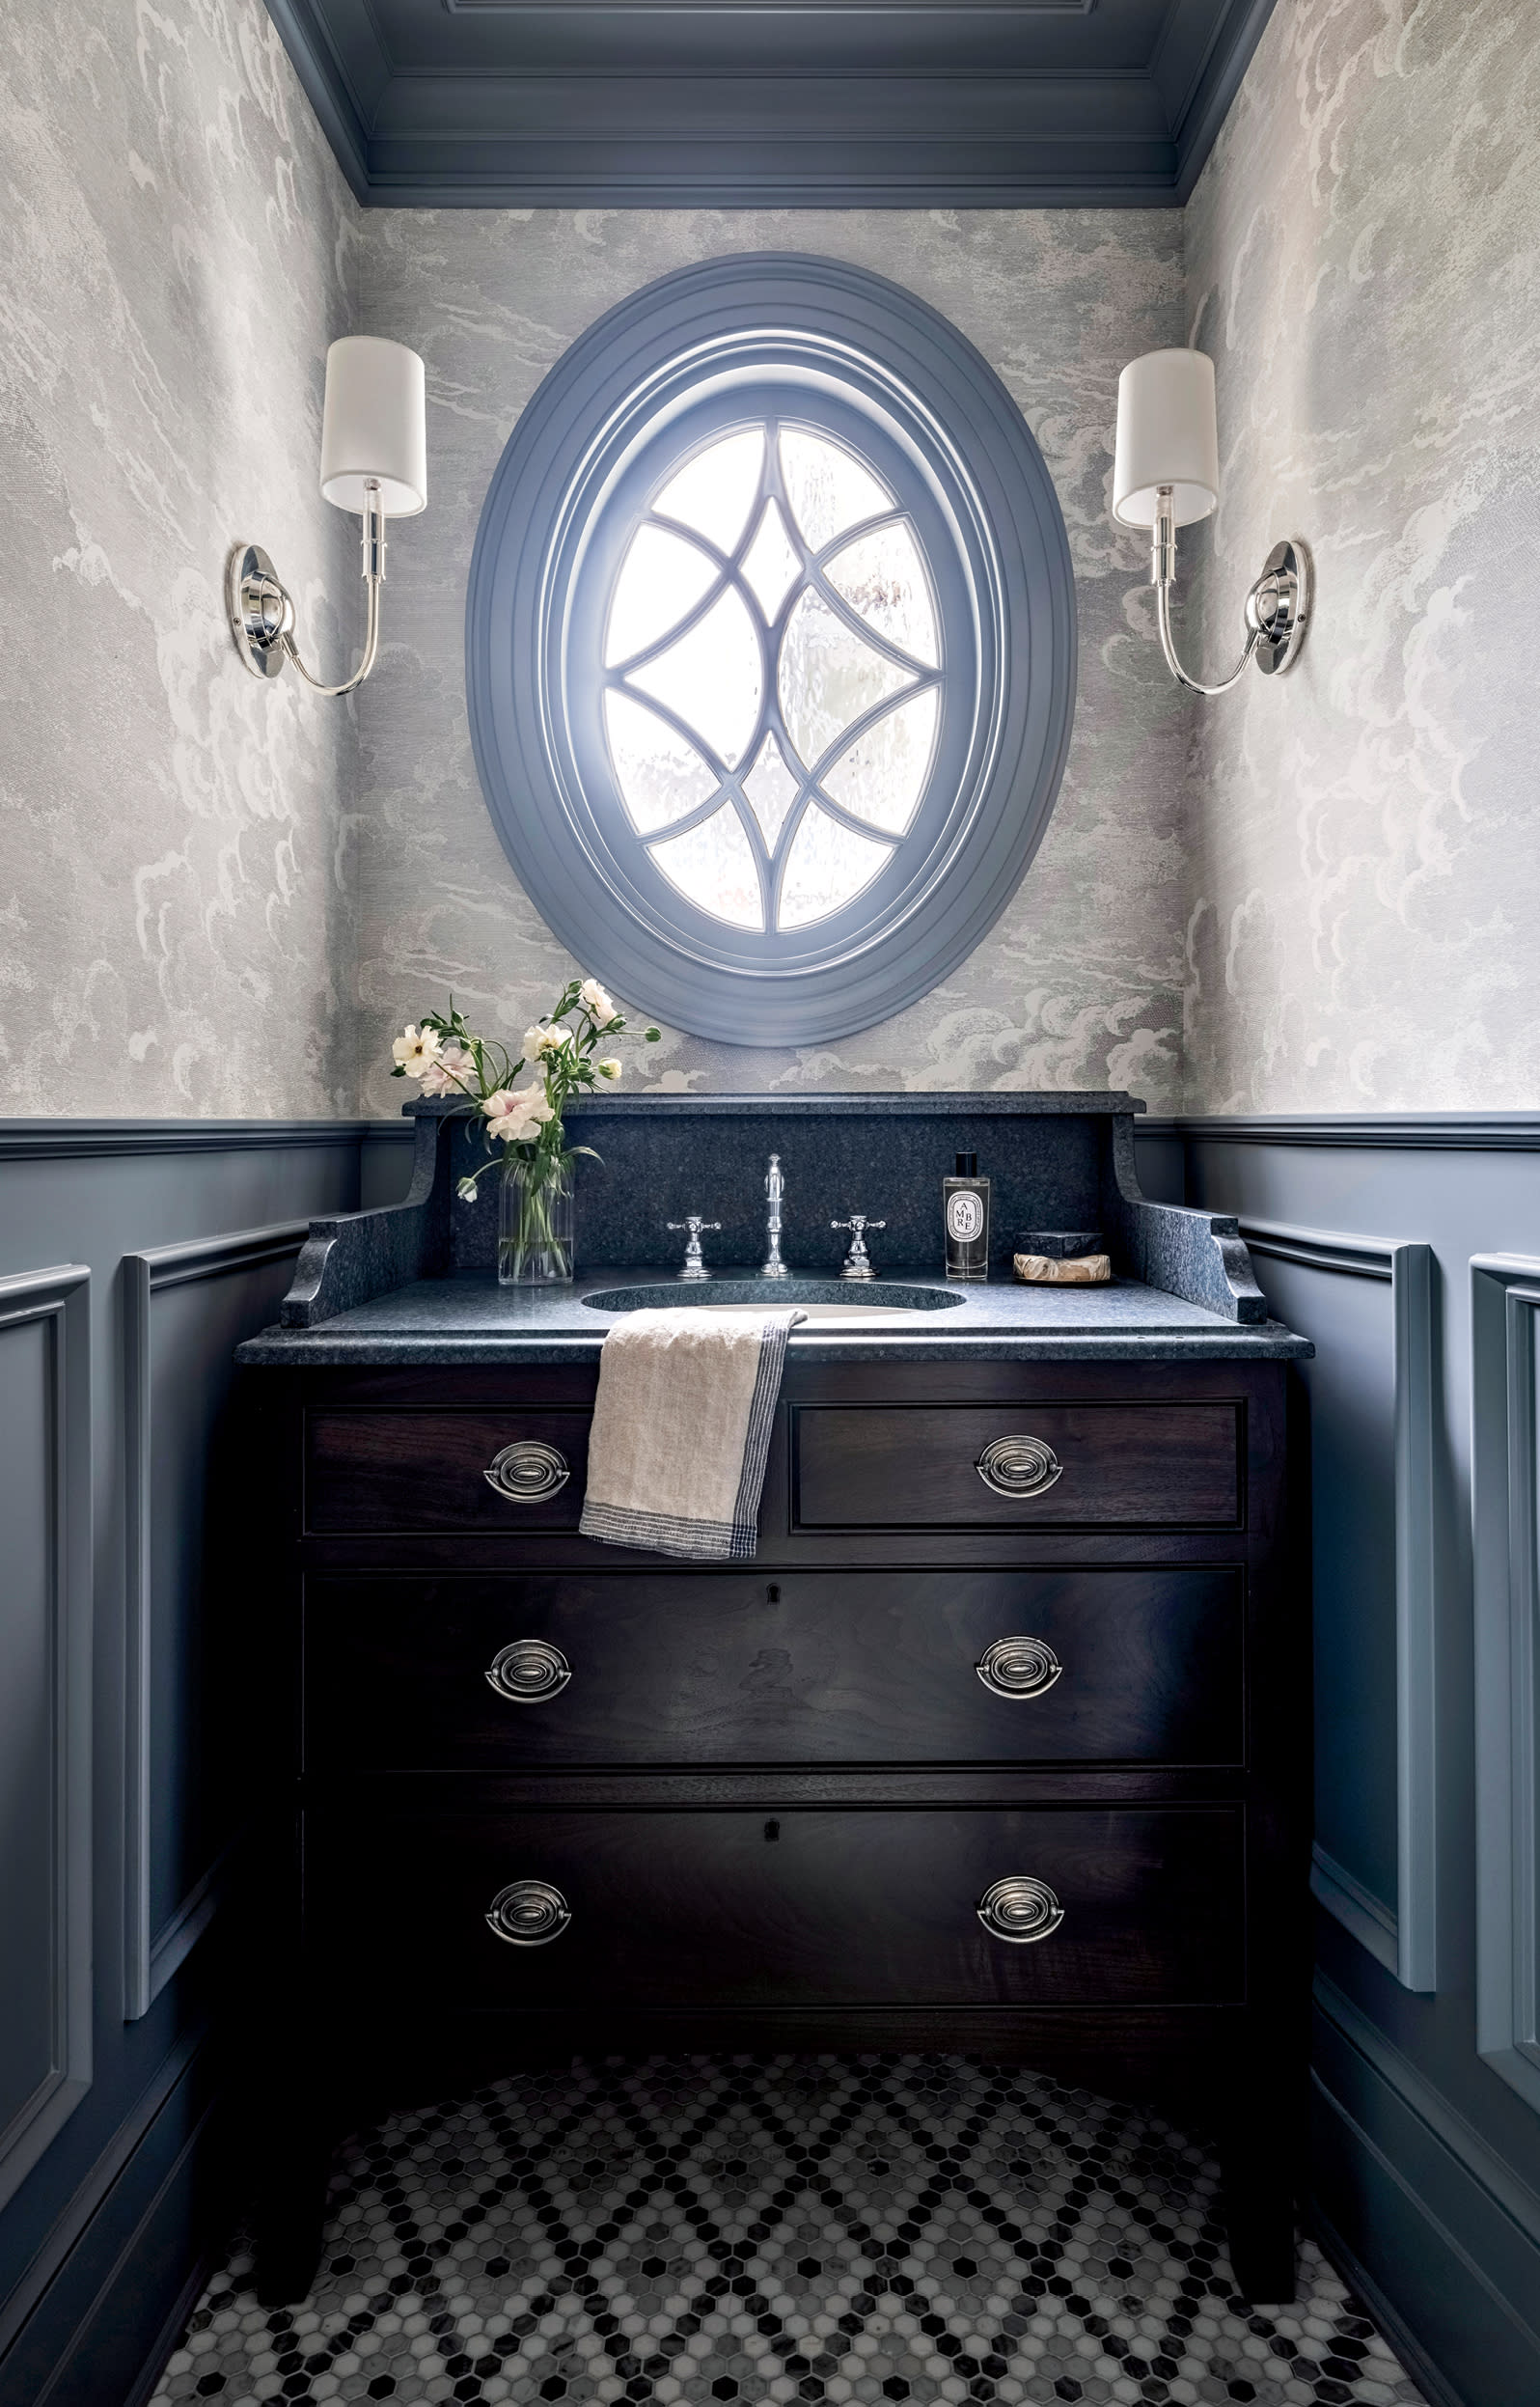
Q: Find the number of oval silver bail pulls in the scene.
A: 6